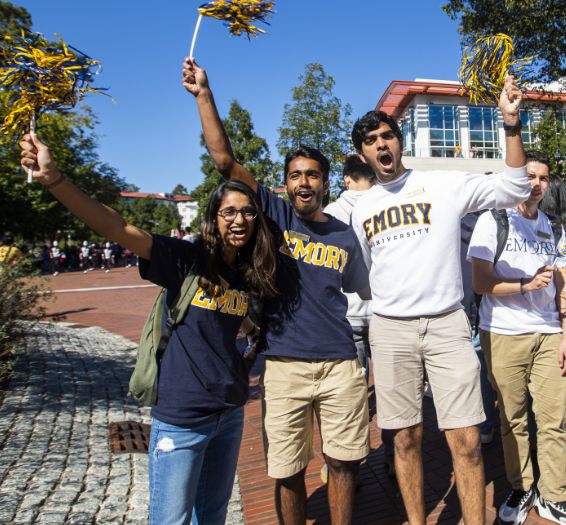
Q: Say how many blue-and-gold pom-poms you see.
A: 3